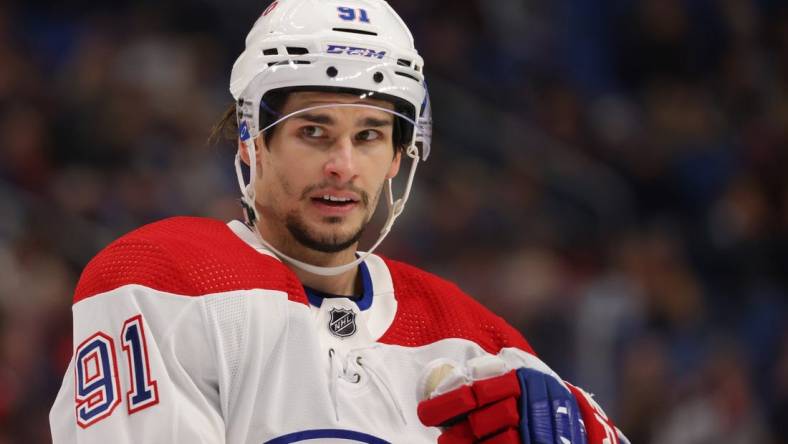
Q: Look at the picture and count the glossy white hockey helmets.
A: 1